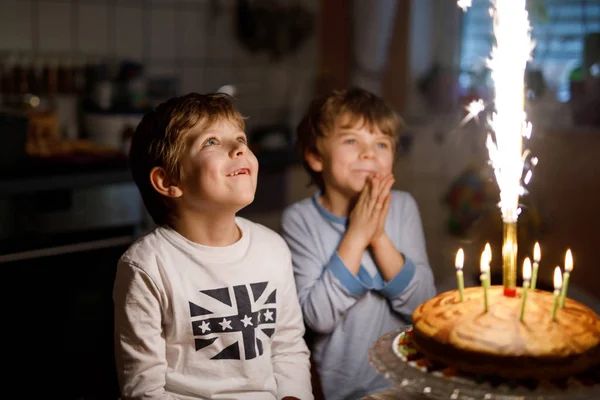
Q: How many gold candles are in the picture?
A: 1